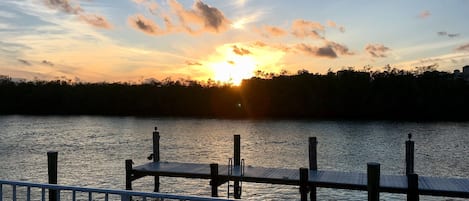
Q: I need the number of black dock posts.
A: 10